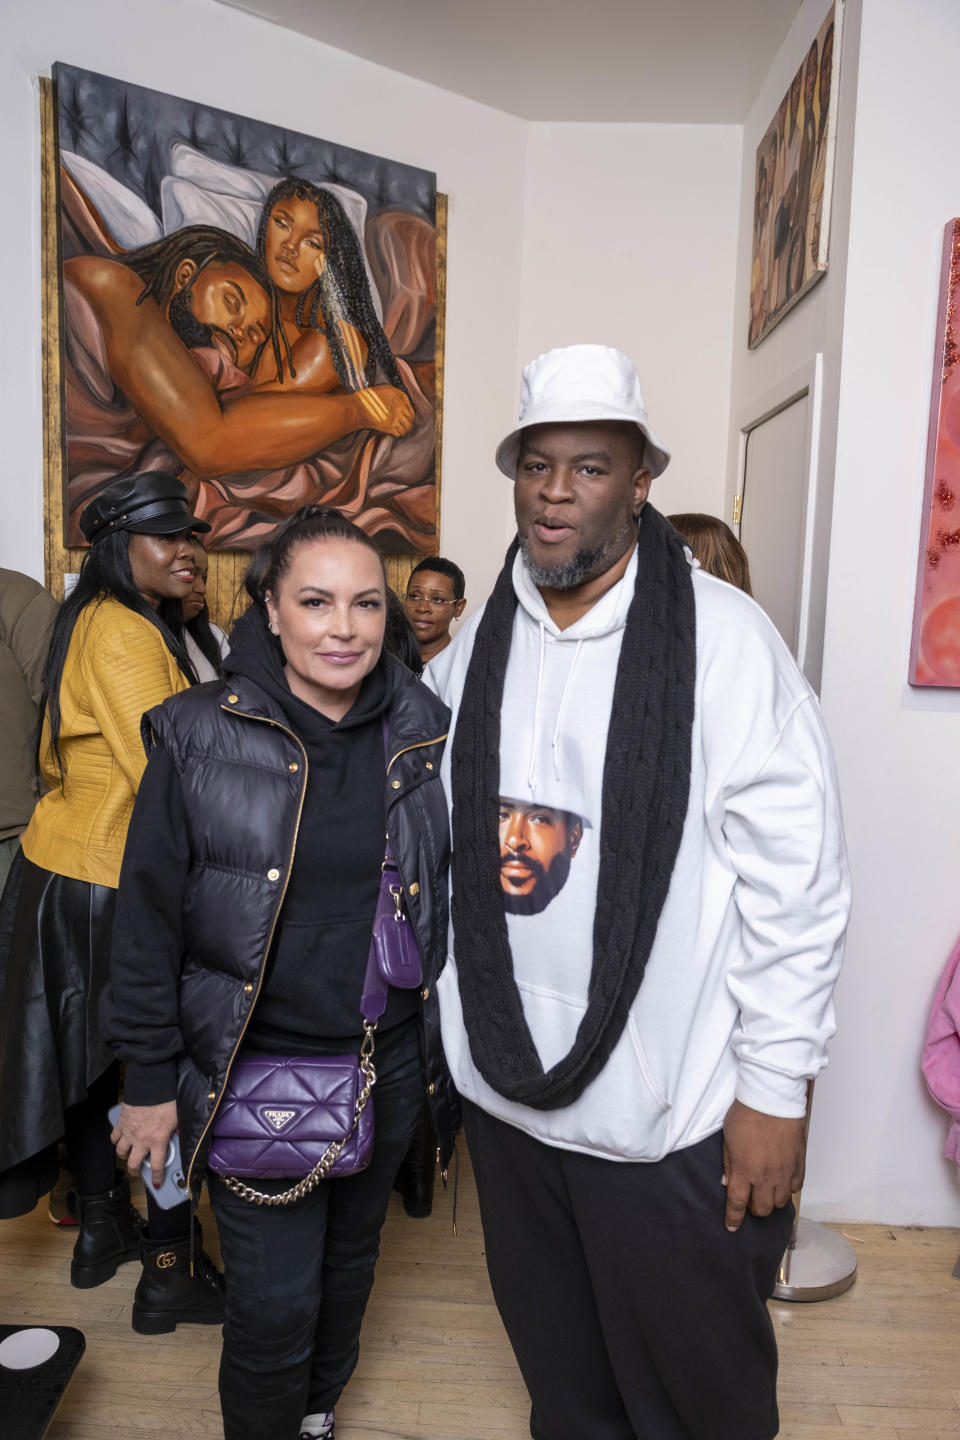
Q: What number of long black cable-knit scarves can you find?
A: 1